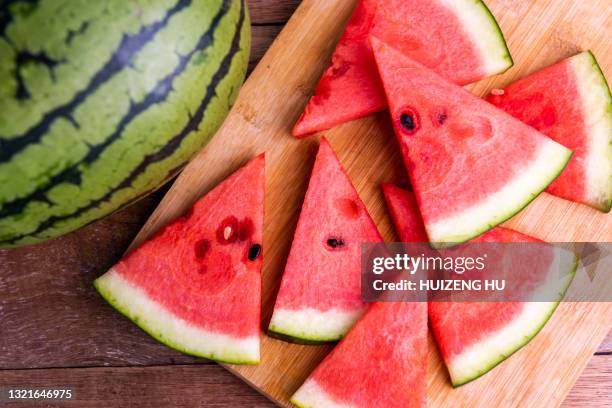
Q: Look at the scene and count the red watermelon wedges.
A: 7